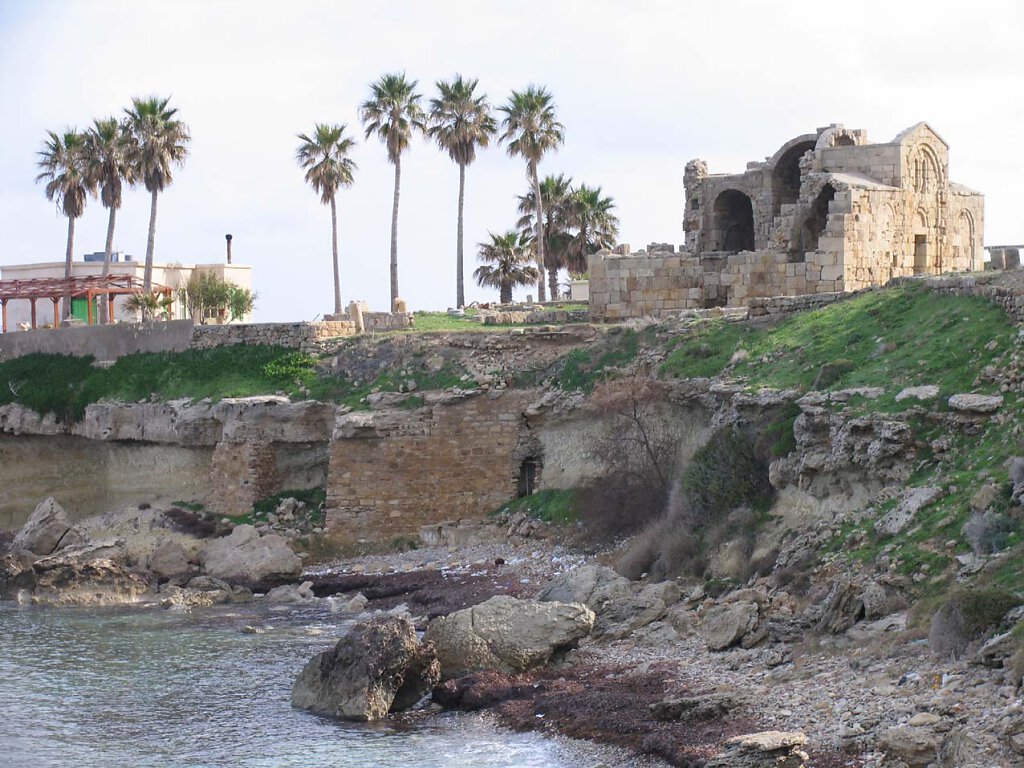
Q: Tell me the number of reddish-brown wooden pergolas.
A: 1